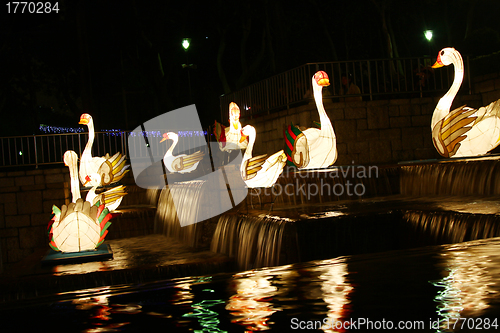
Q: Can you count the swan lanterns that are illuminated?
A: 8